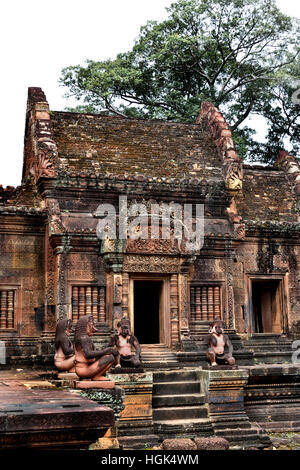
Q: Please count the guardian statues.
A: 4